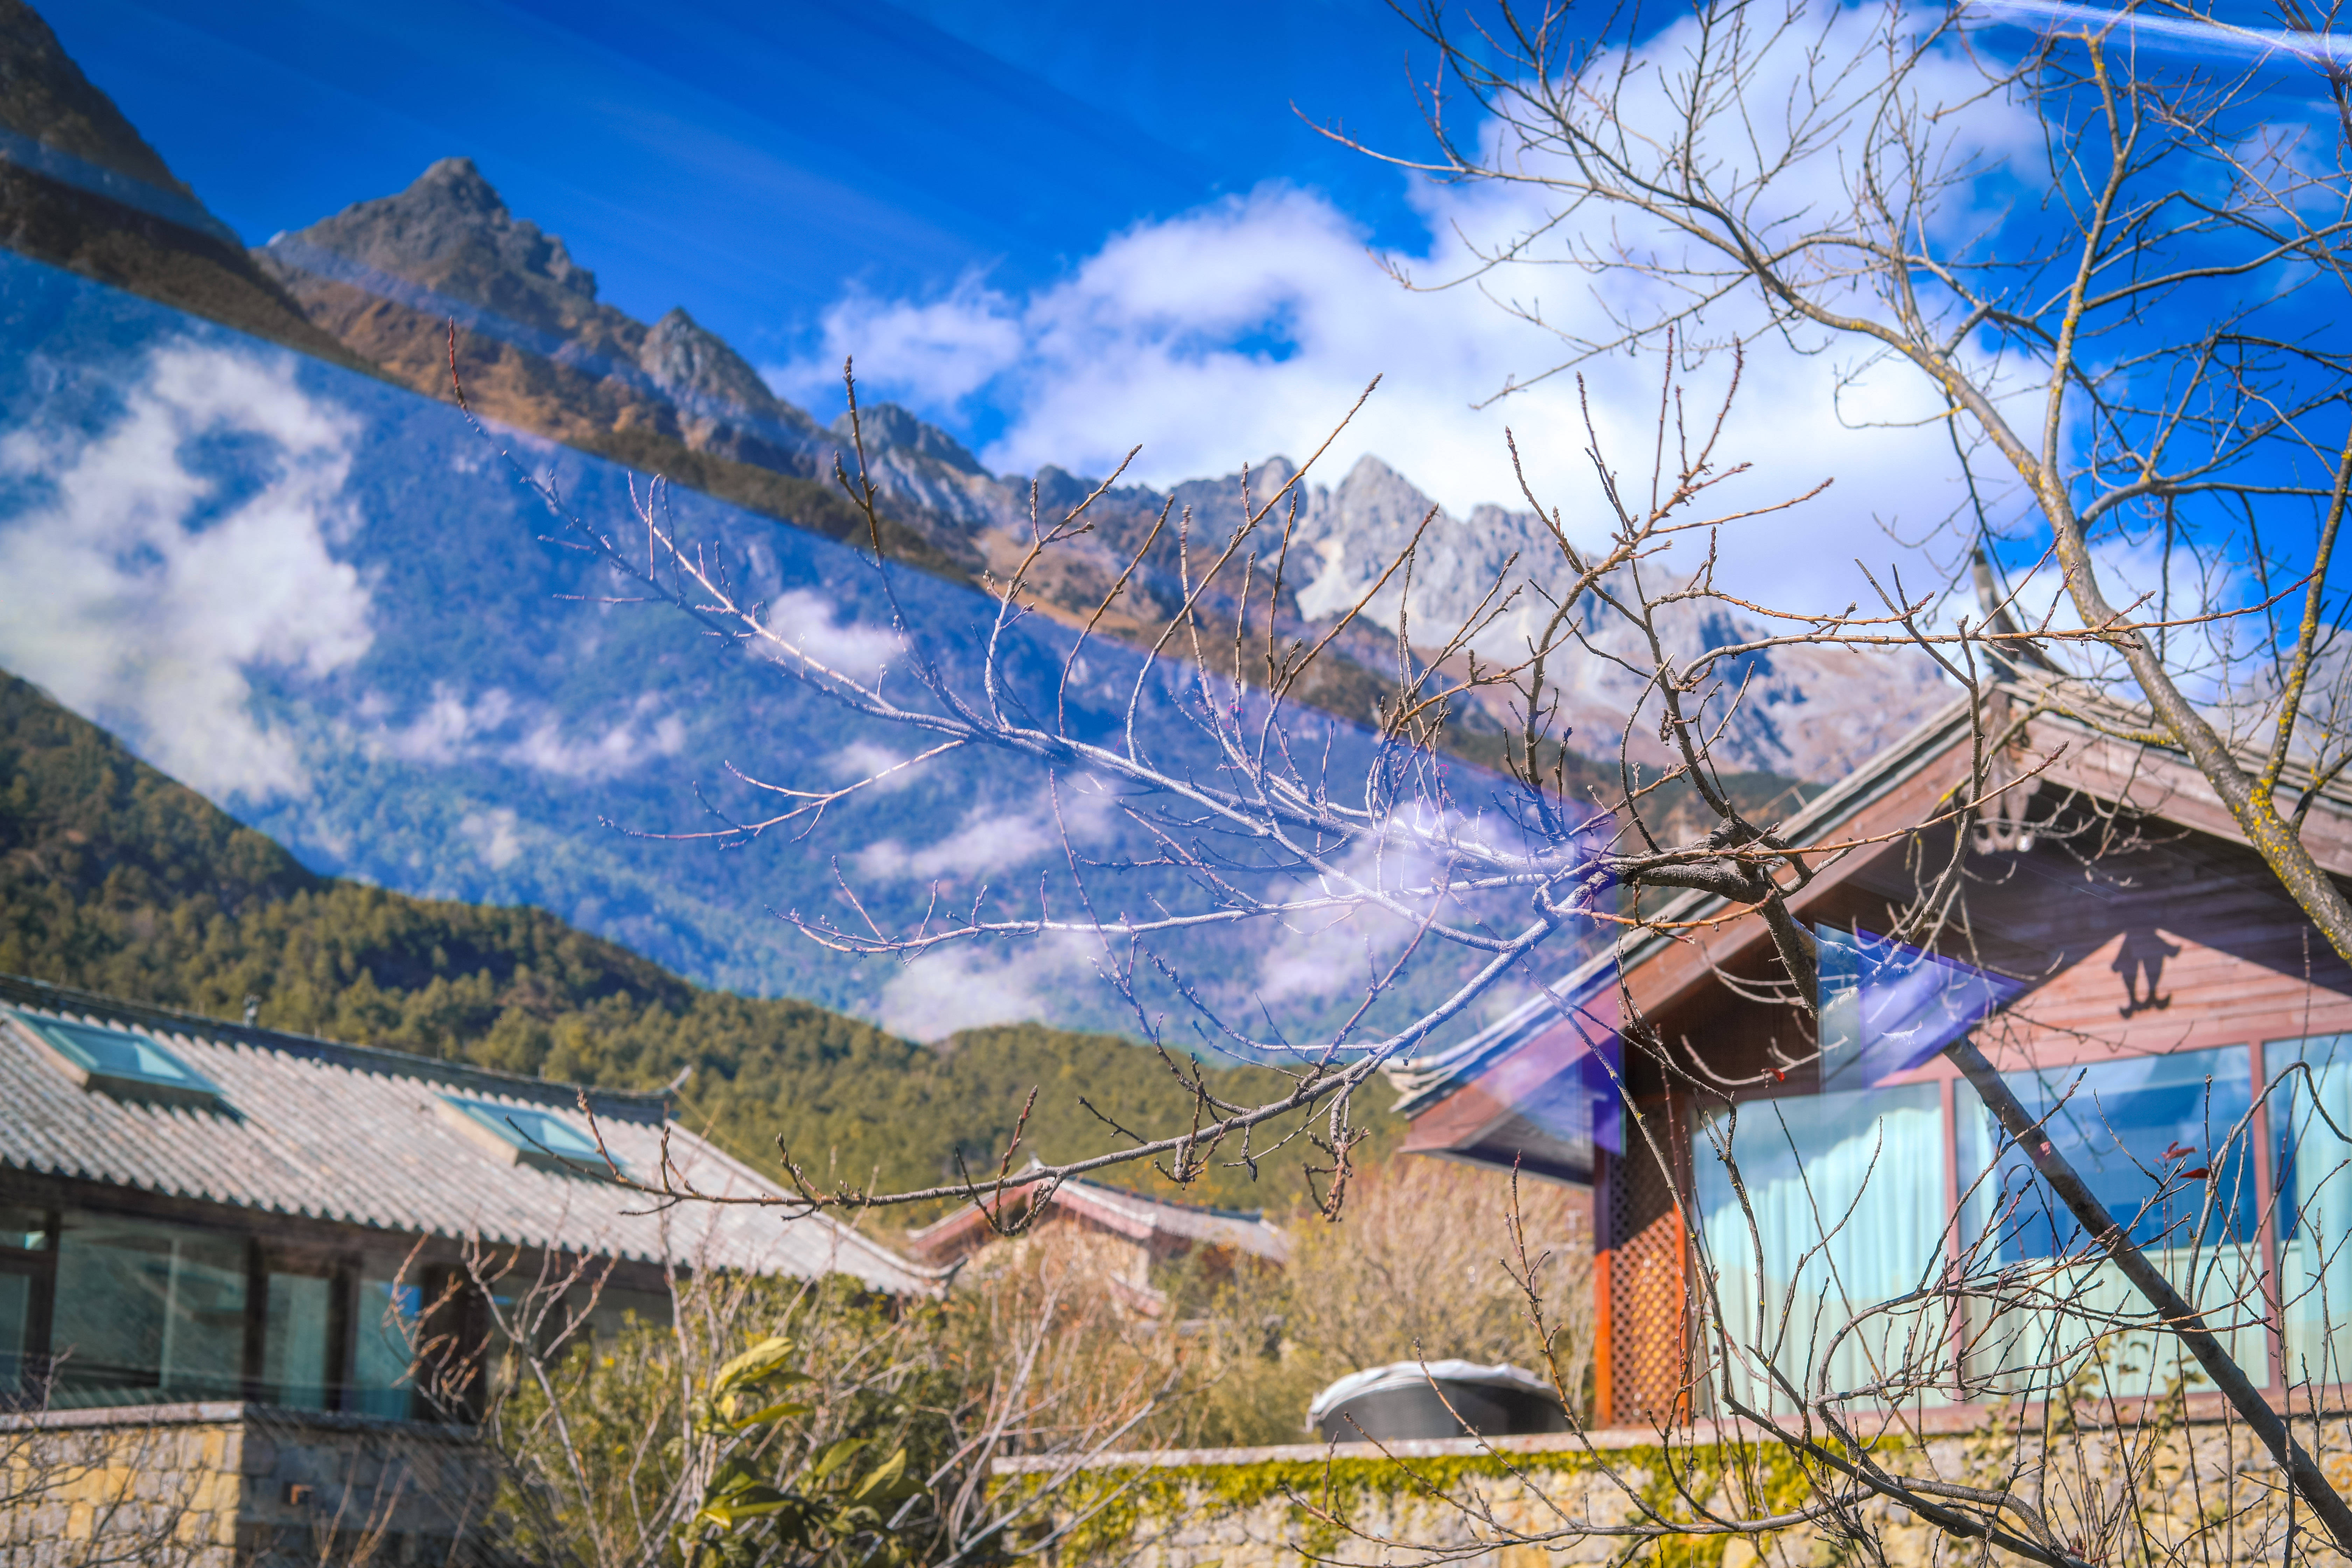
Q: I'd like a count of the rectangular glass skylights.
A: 2